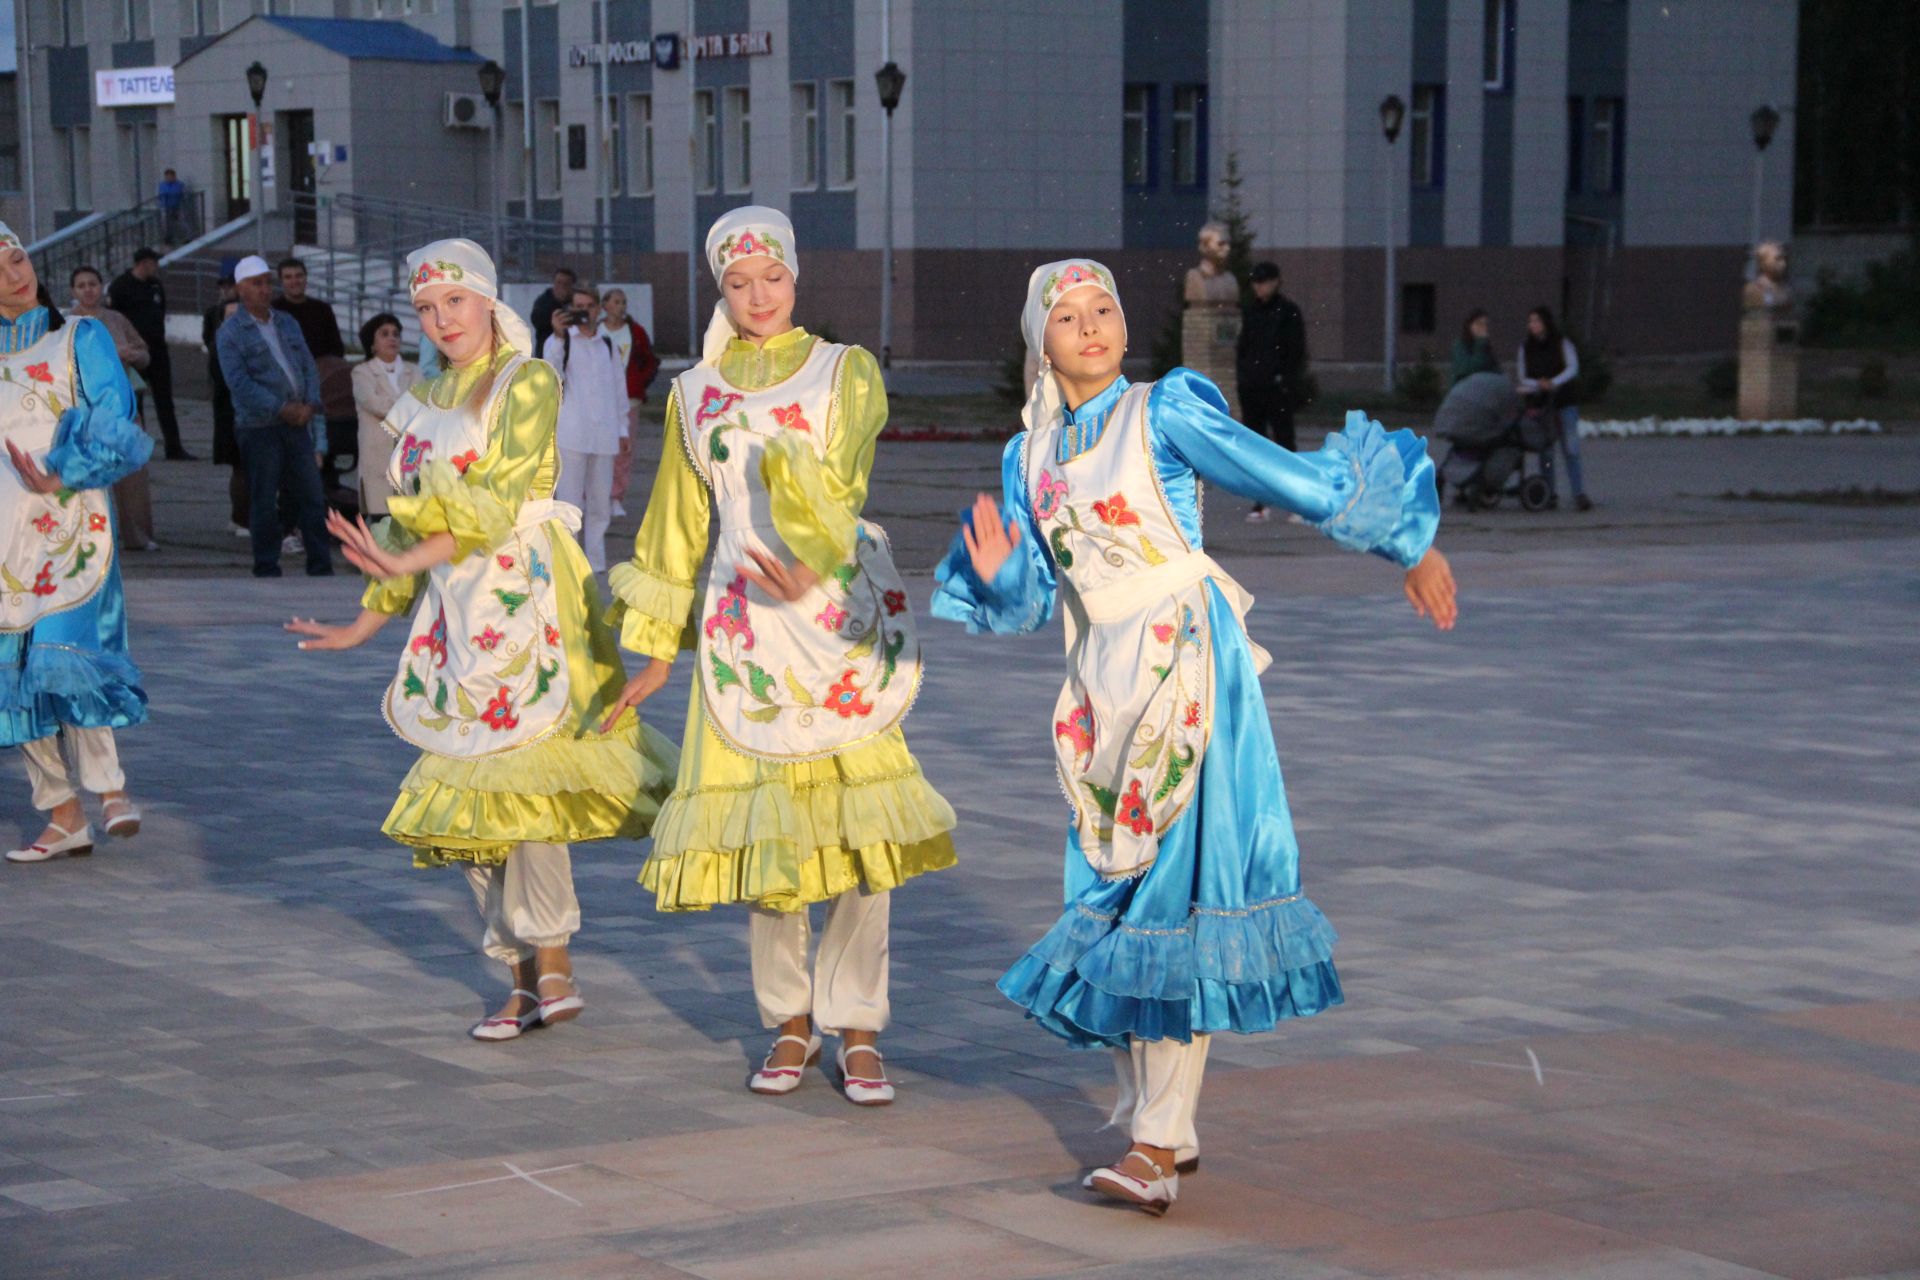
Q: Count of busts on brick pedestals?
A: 2